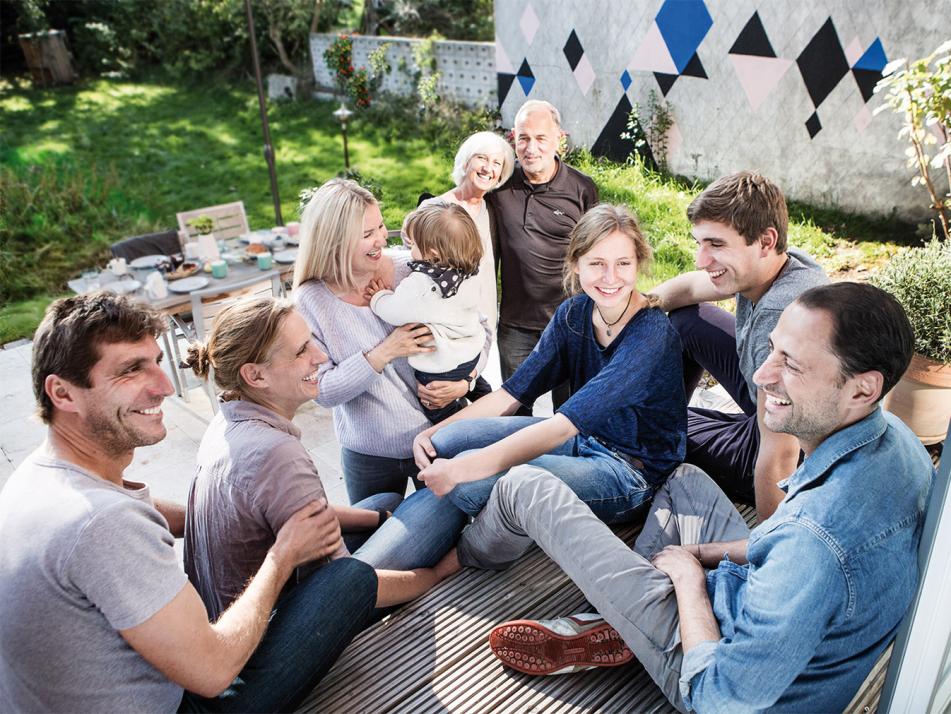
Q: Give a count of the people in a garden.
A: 9